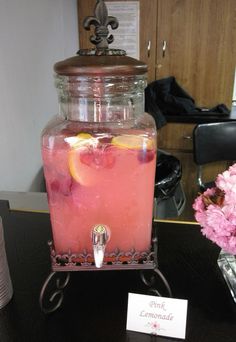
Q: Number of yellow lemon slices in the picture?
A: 3